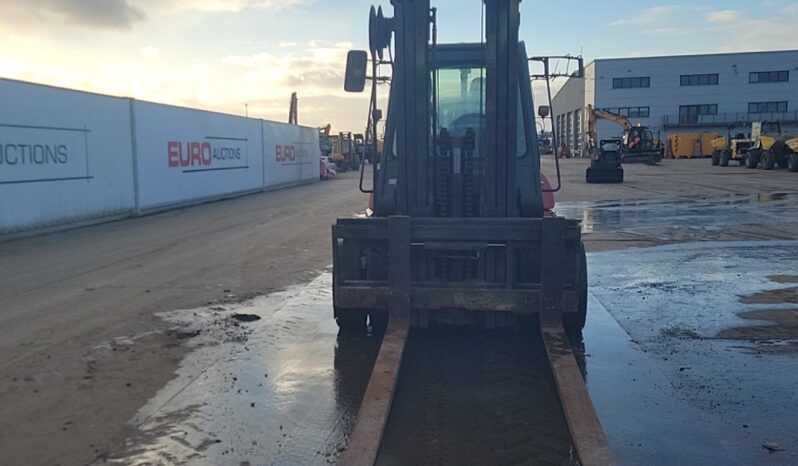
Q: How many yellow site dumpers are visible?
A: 3